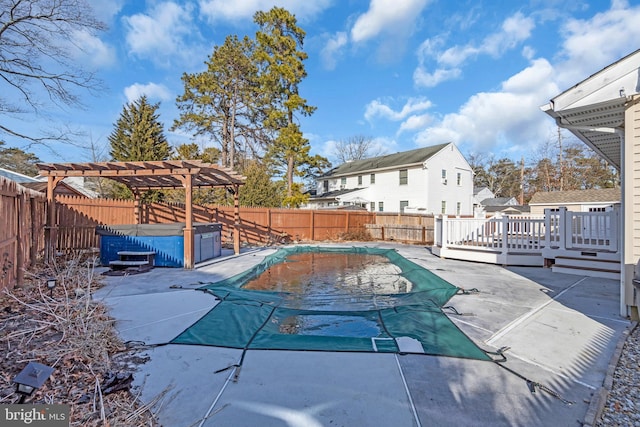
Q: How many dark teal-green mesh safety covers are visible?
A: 1